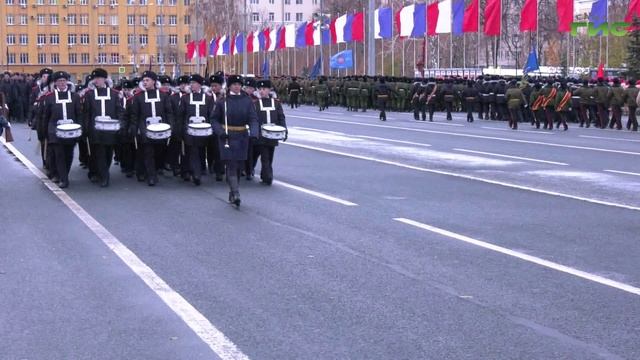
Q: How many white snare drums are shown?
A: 5